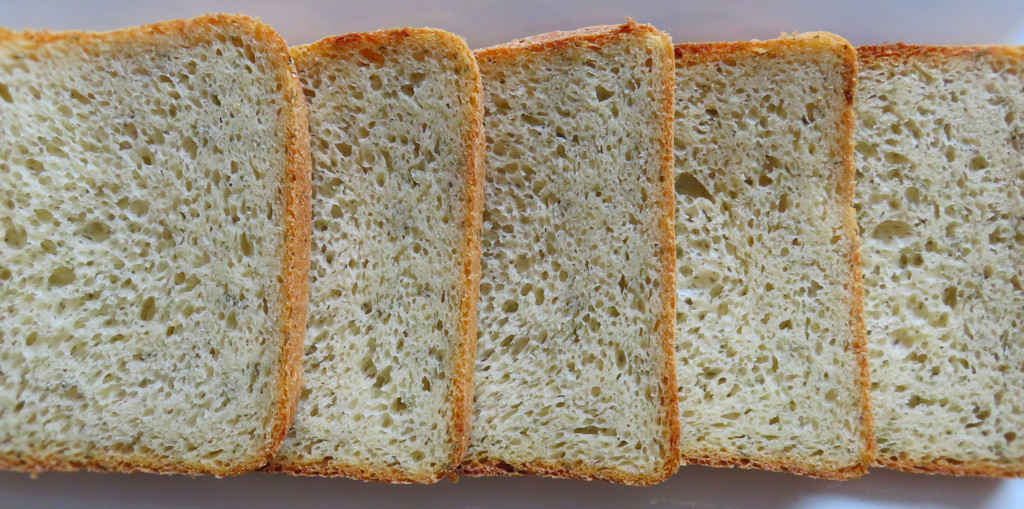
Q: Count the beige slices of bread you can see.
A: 5